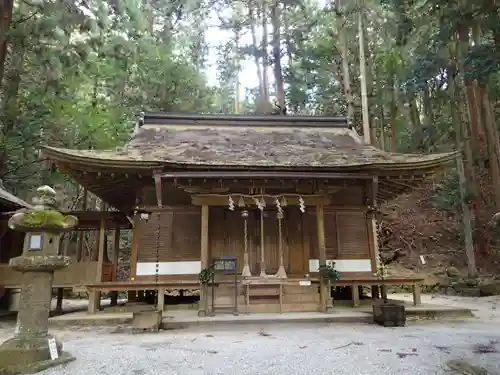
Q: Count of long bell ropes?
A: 3